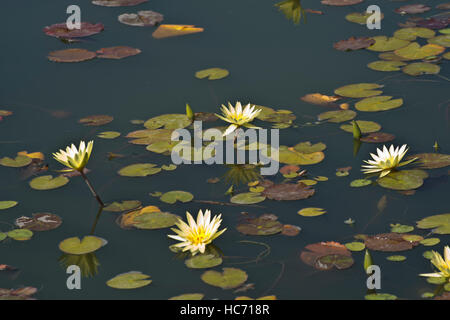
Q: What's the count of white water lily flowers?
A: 5